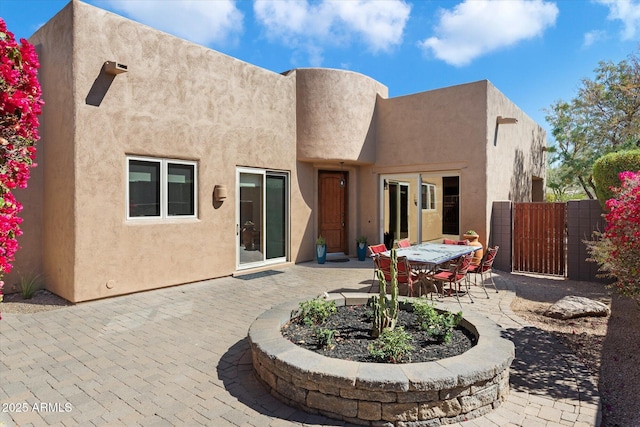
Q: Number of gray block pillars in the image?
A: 2